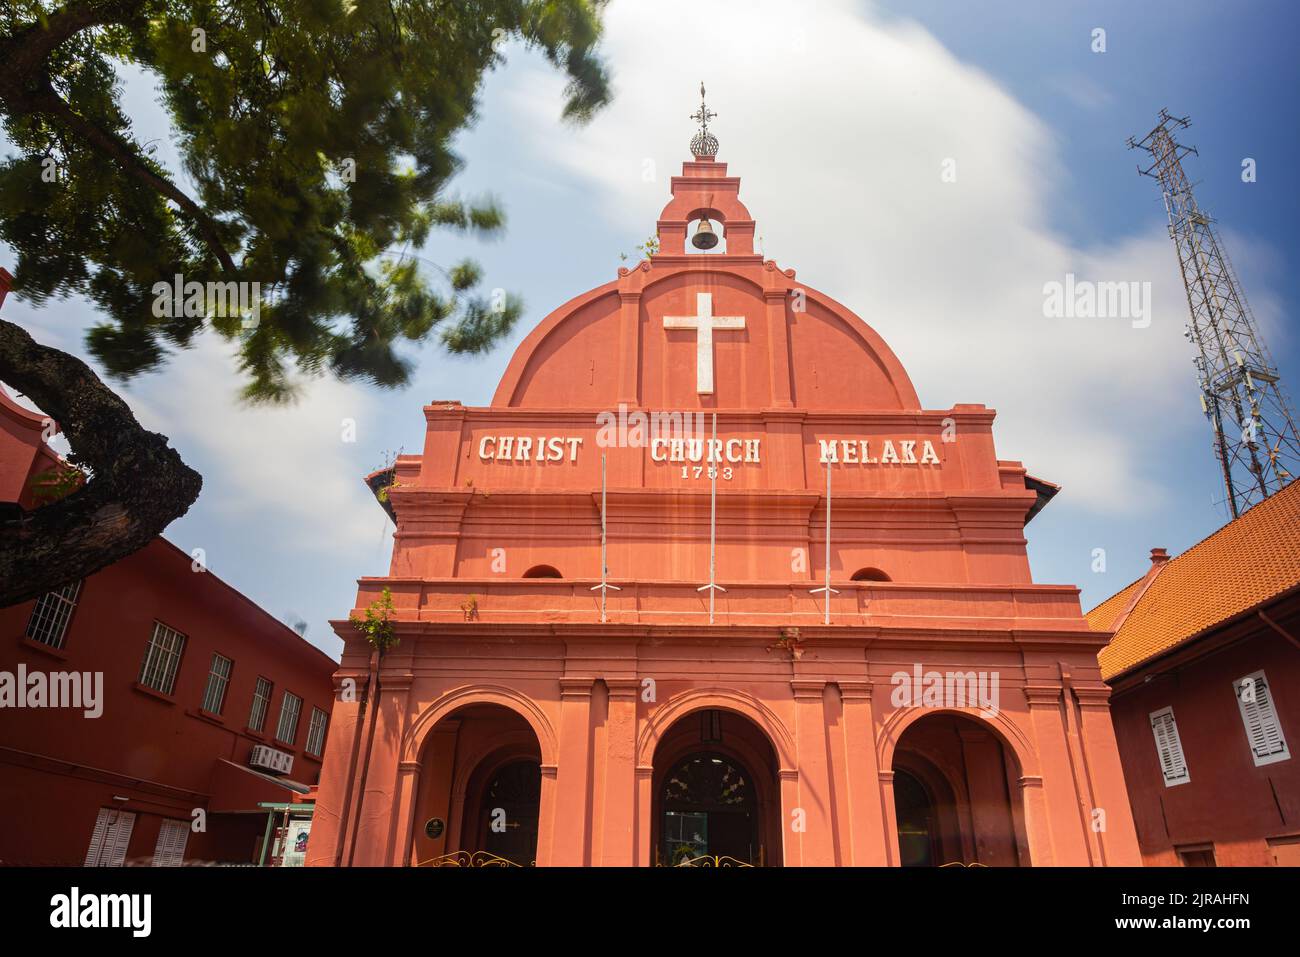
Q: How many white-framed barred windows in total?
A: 6